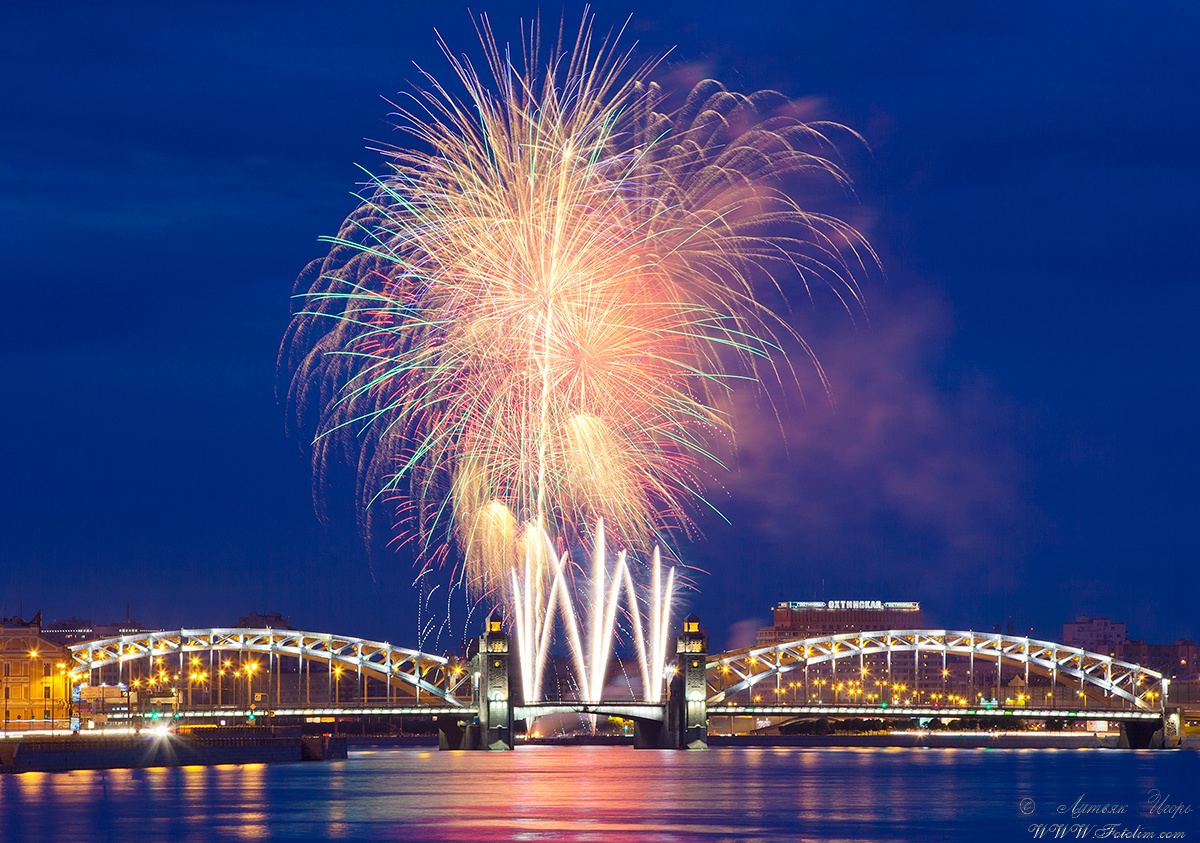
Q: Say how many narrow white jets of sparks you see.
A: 9